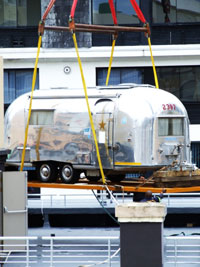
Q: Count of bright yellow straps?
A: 4